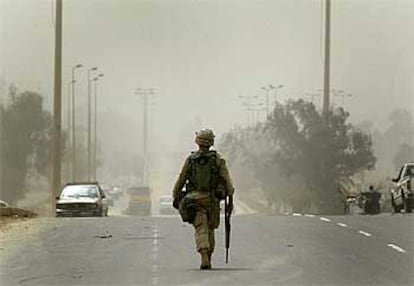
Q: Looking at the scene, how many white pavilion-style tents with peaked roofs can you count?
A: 0